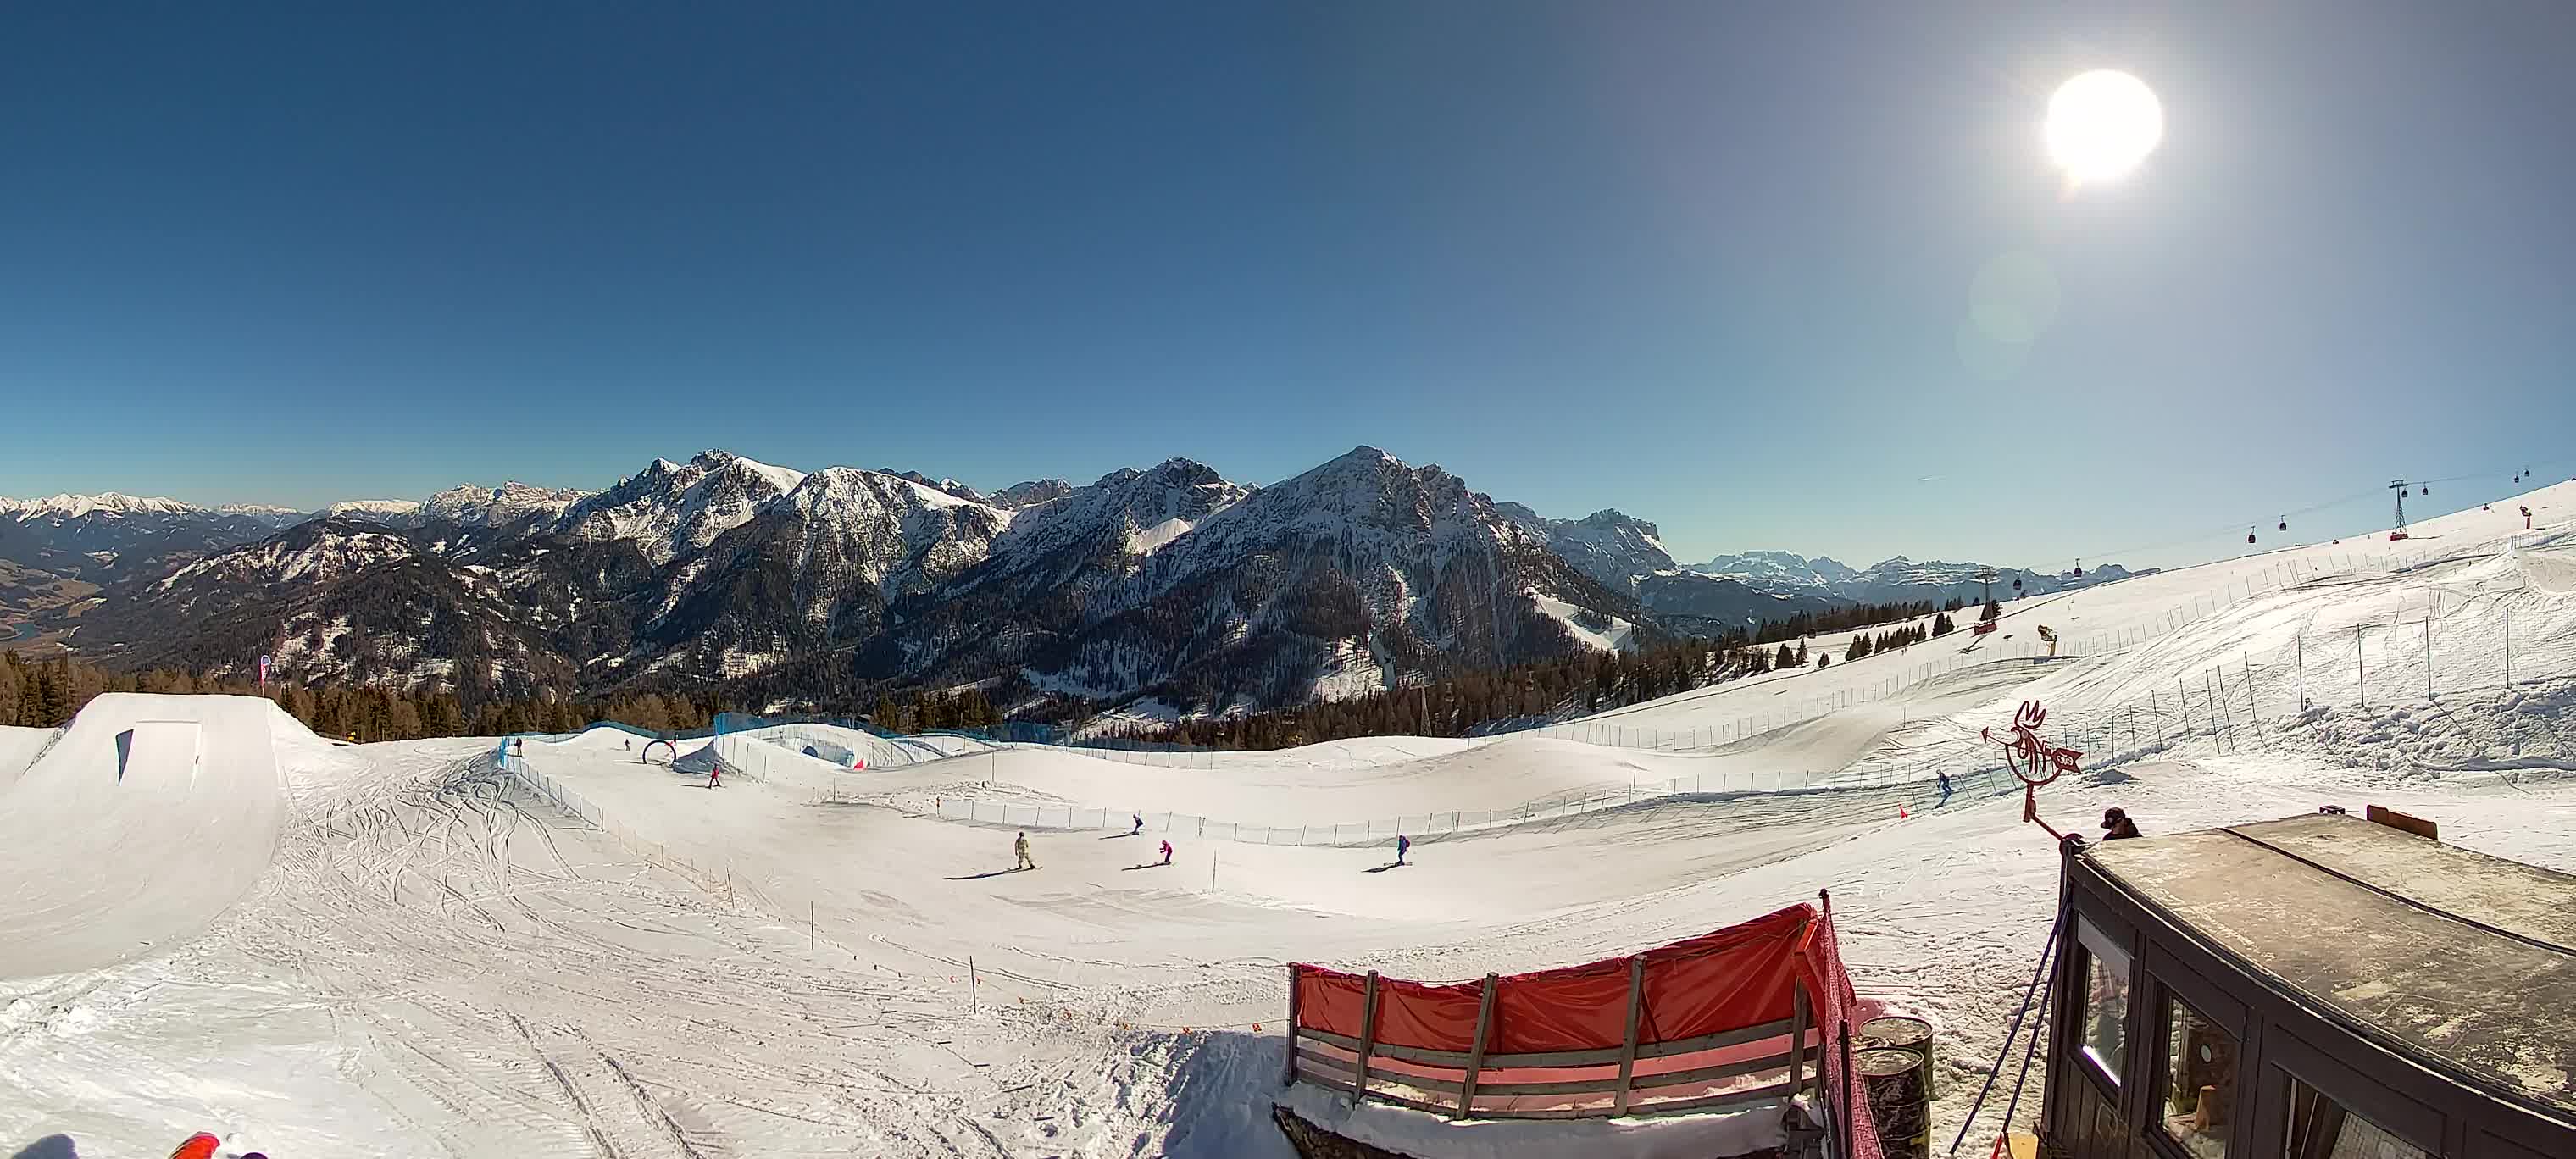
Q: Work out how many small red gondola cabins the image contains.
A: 8